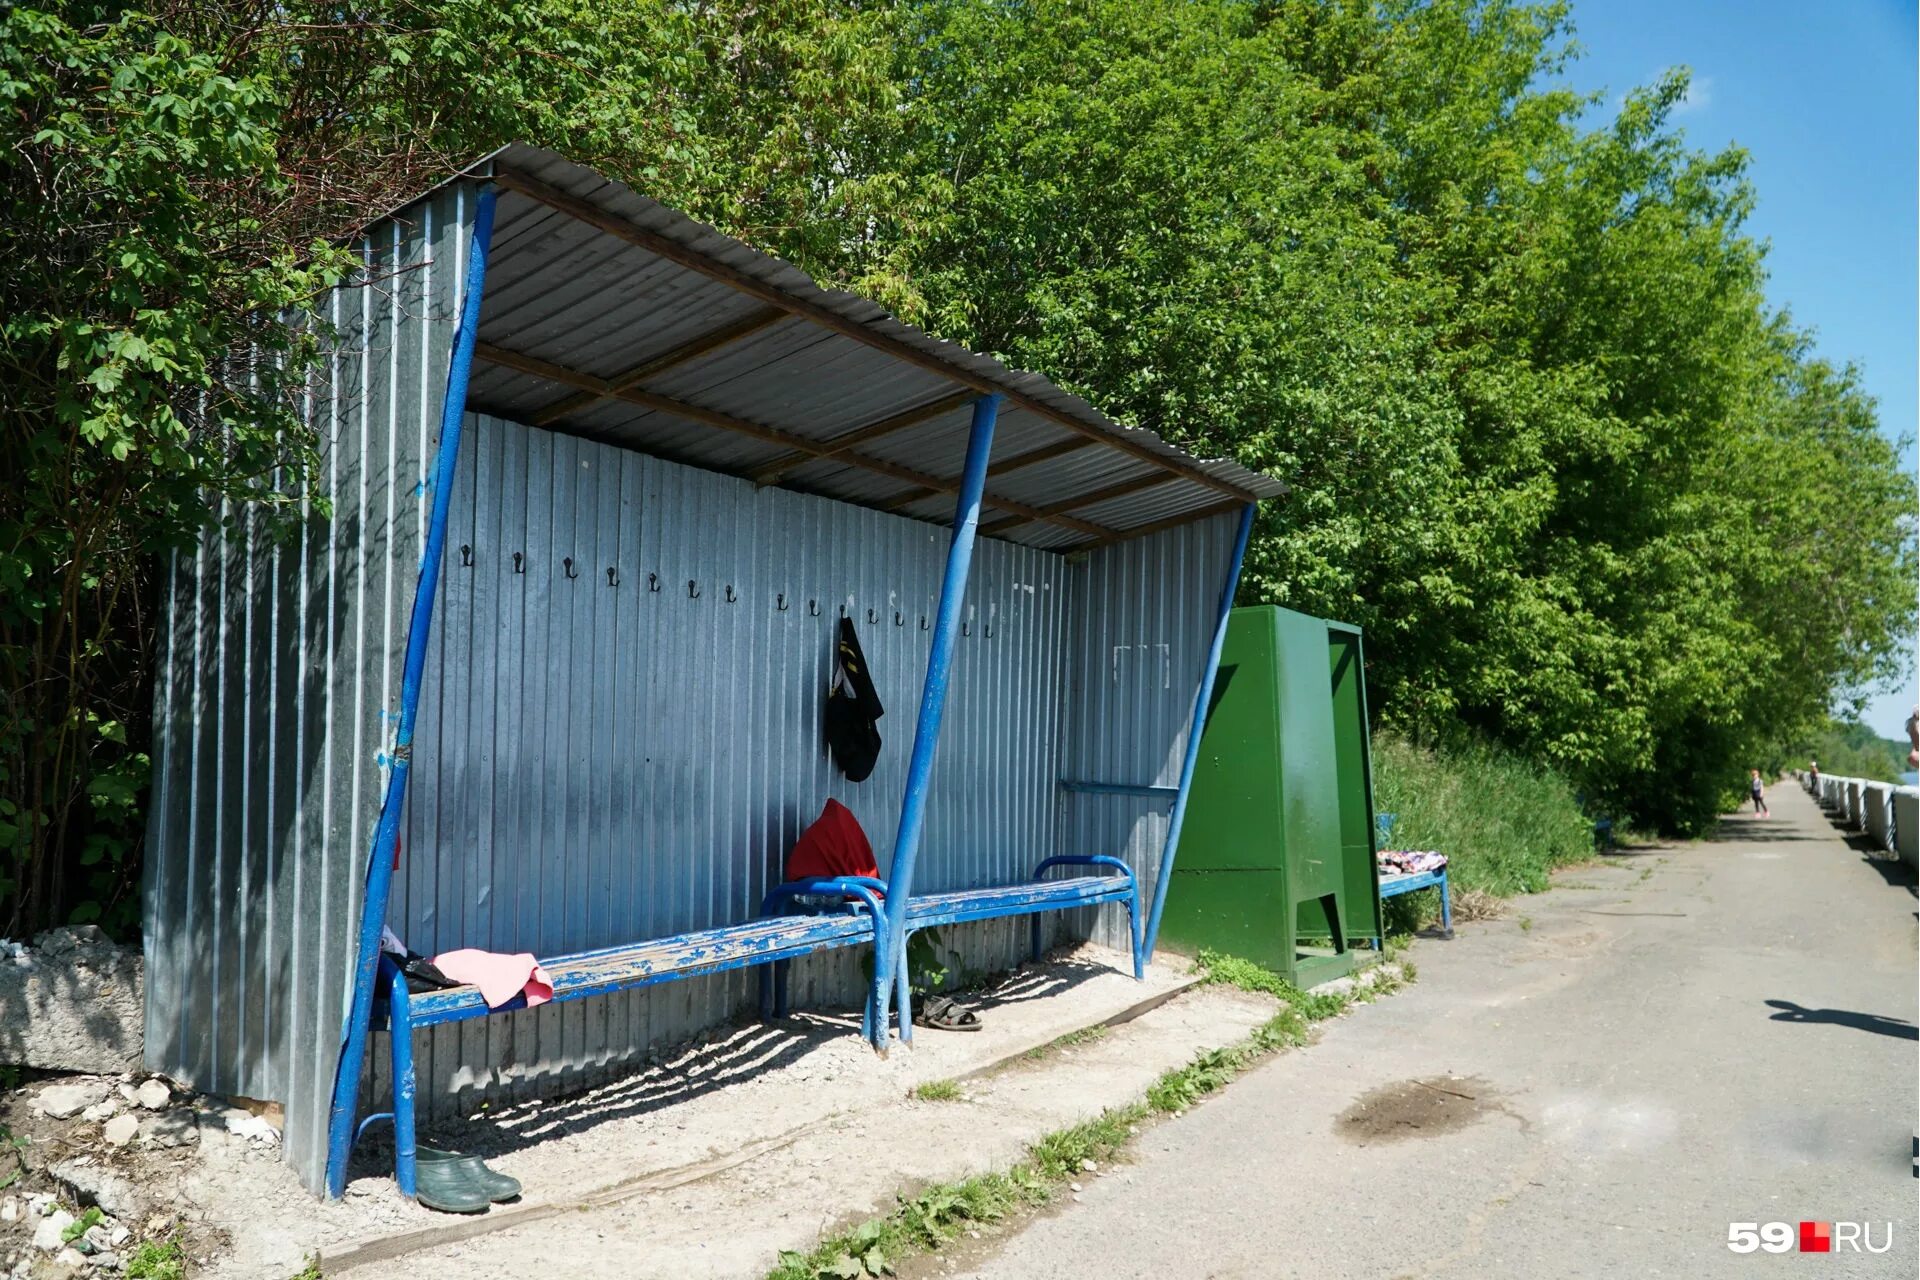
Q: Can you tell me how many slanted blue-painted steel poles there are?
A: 3